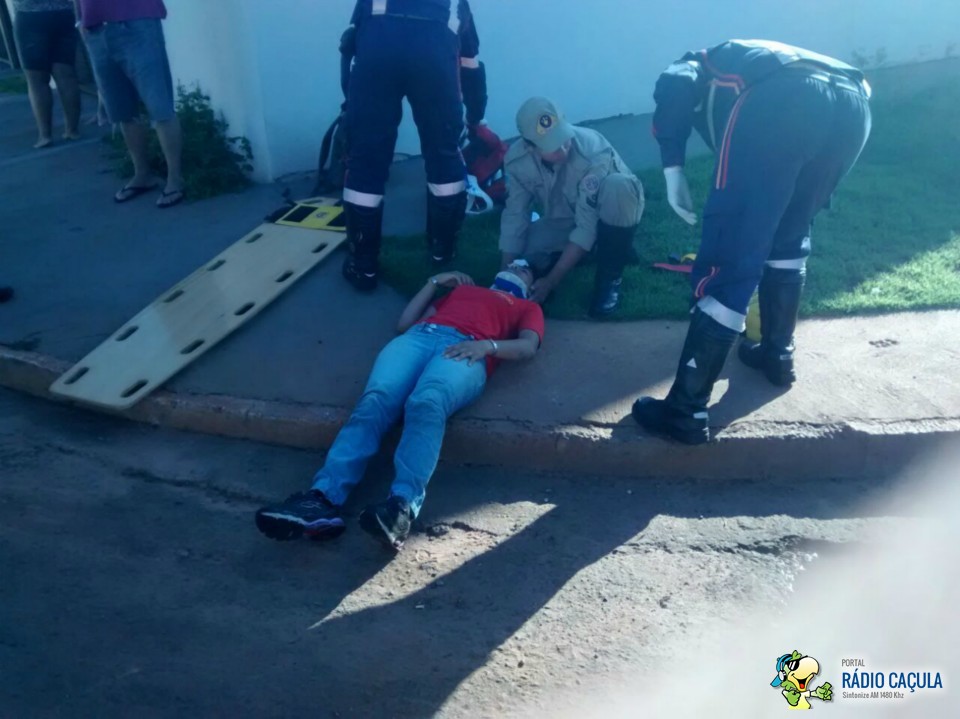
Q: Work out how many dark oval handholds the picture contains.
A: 10